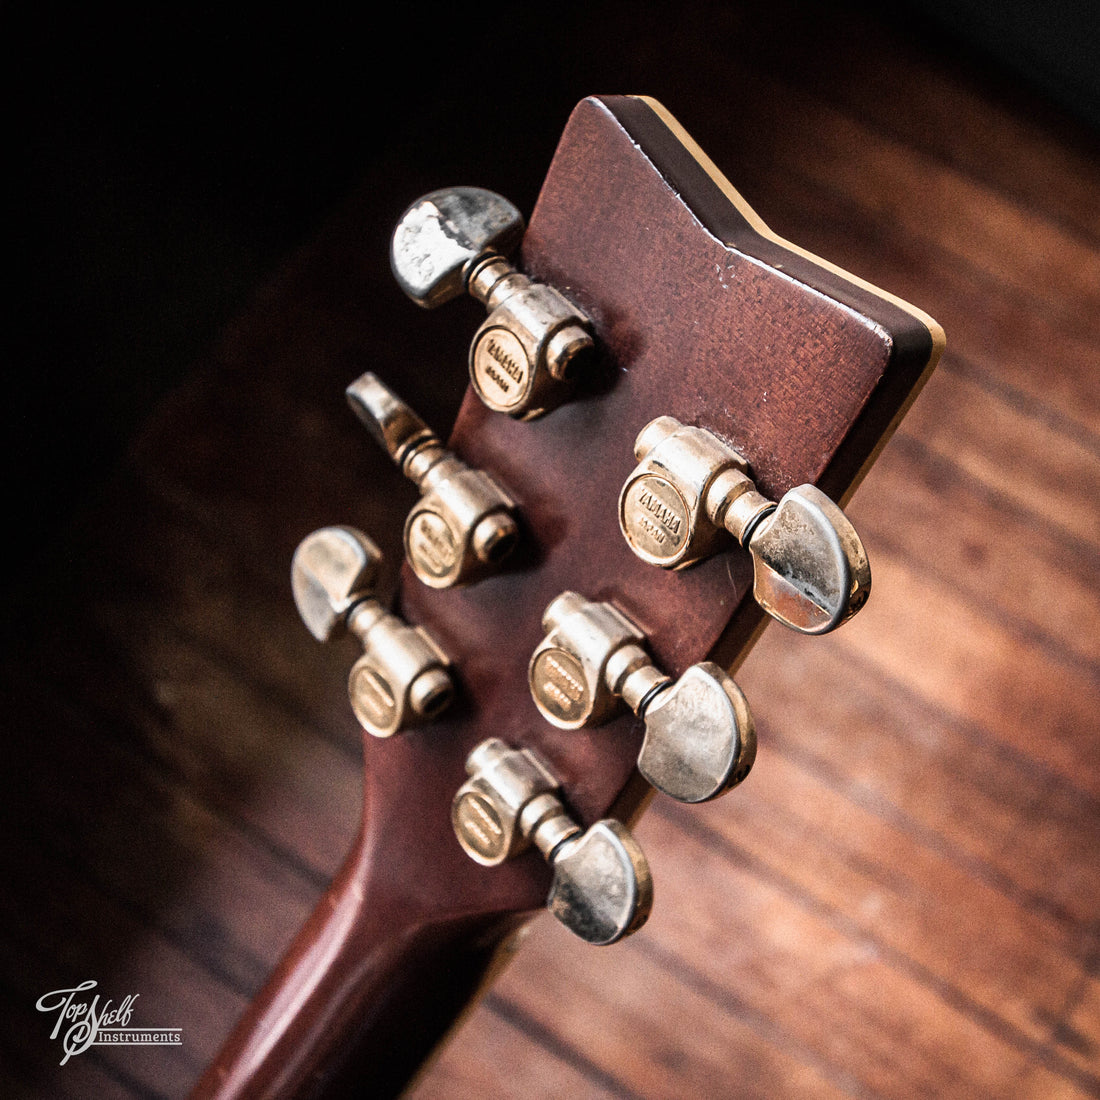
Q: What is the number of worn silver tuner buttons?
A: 6